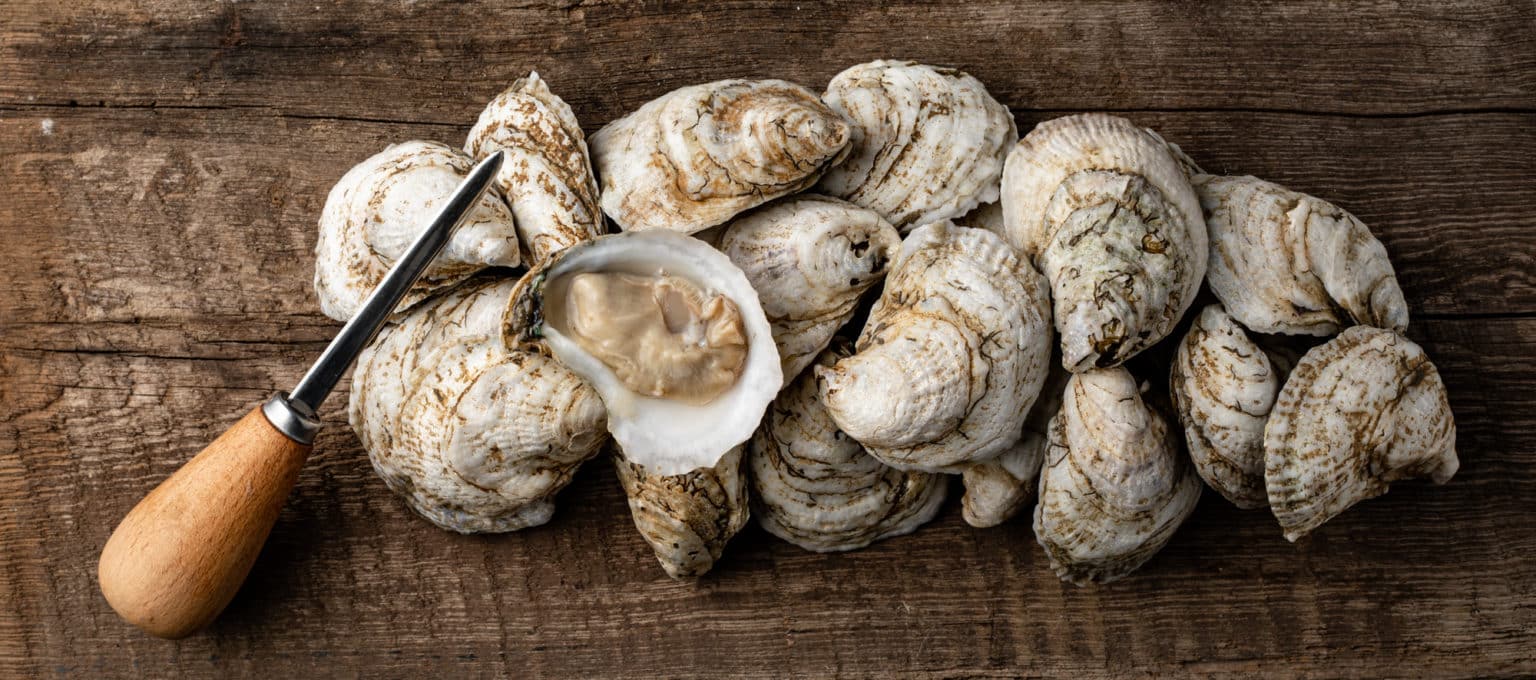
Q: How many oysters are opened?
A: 1